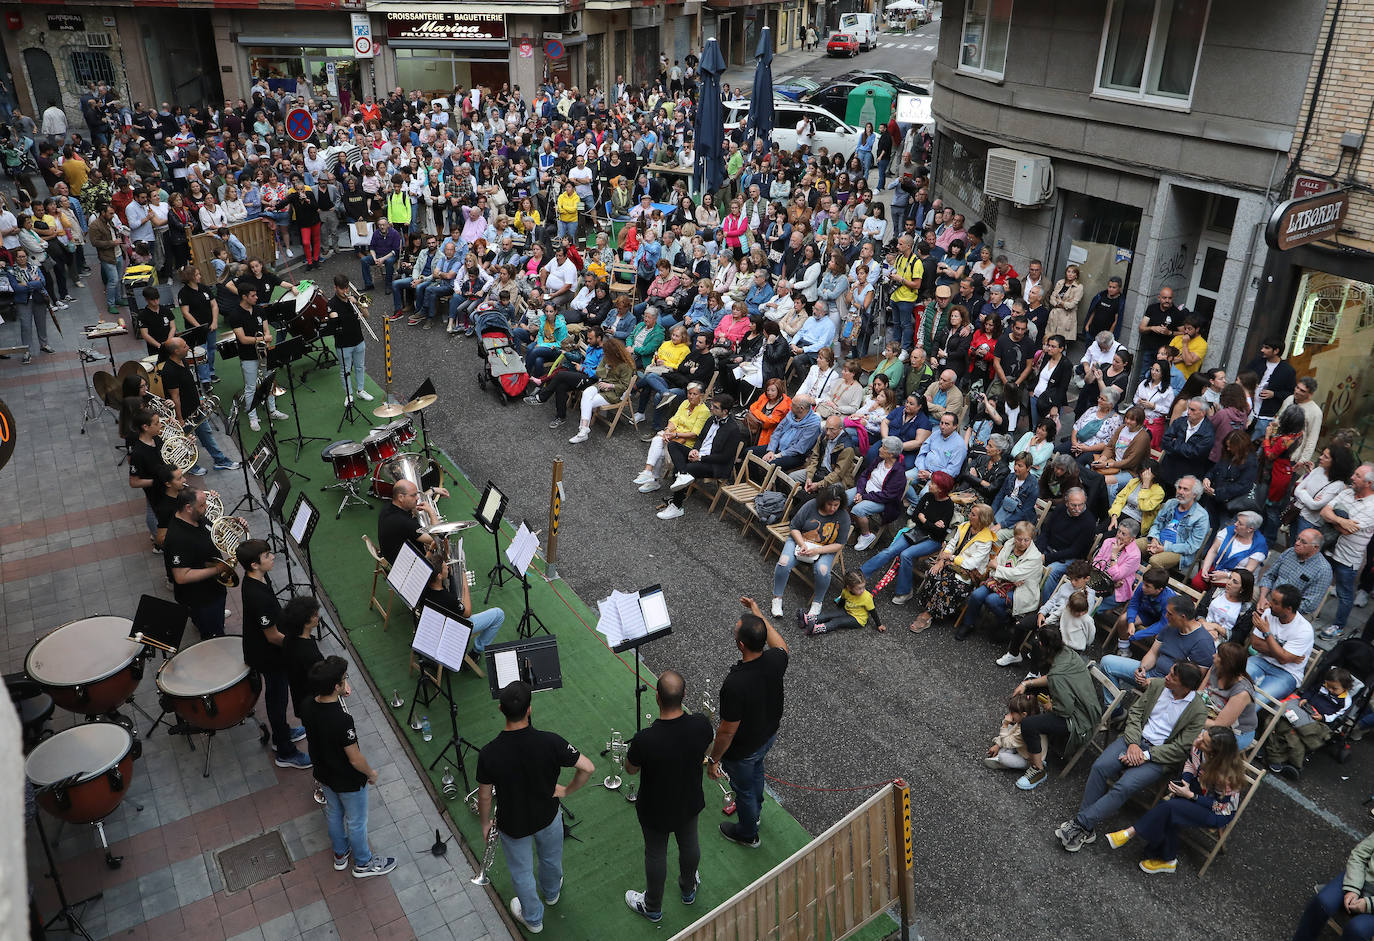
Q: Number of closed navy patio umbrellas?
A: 2